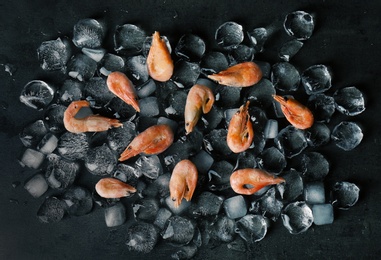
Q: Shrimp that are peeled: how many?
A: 0